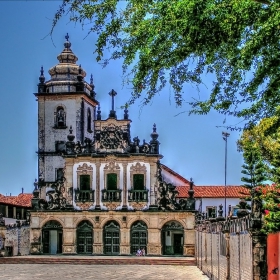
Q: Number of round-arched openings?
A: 7